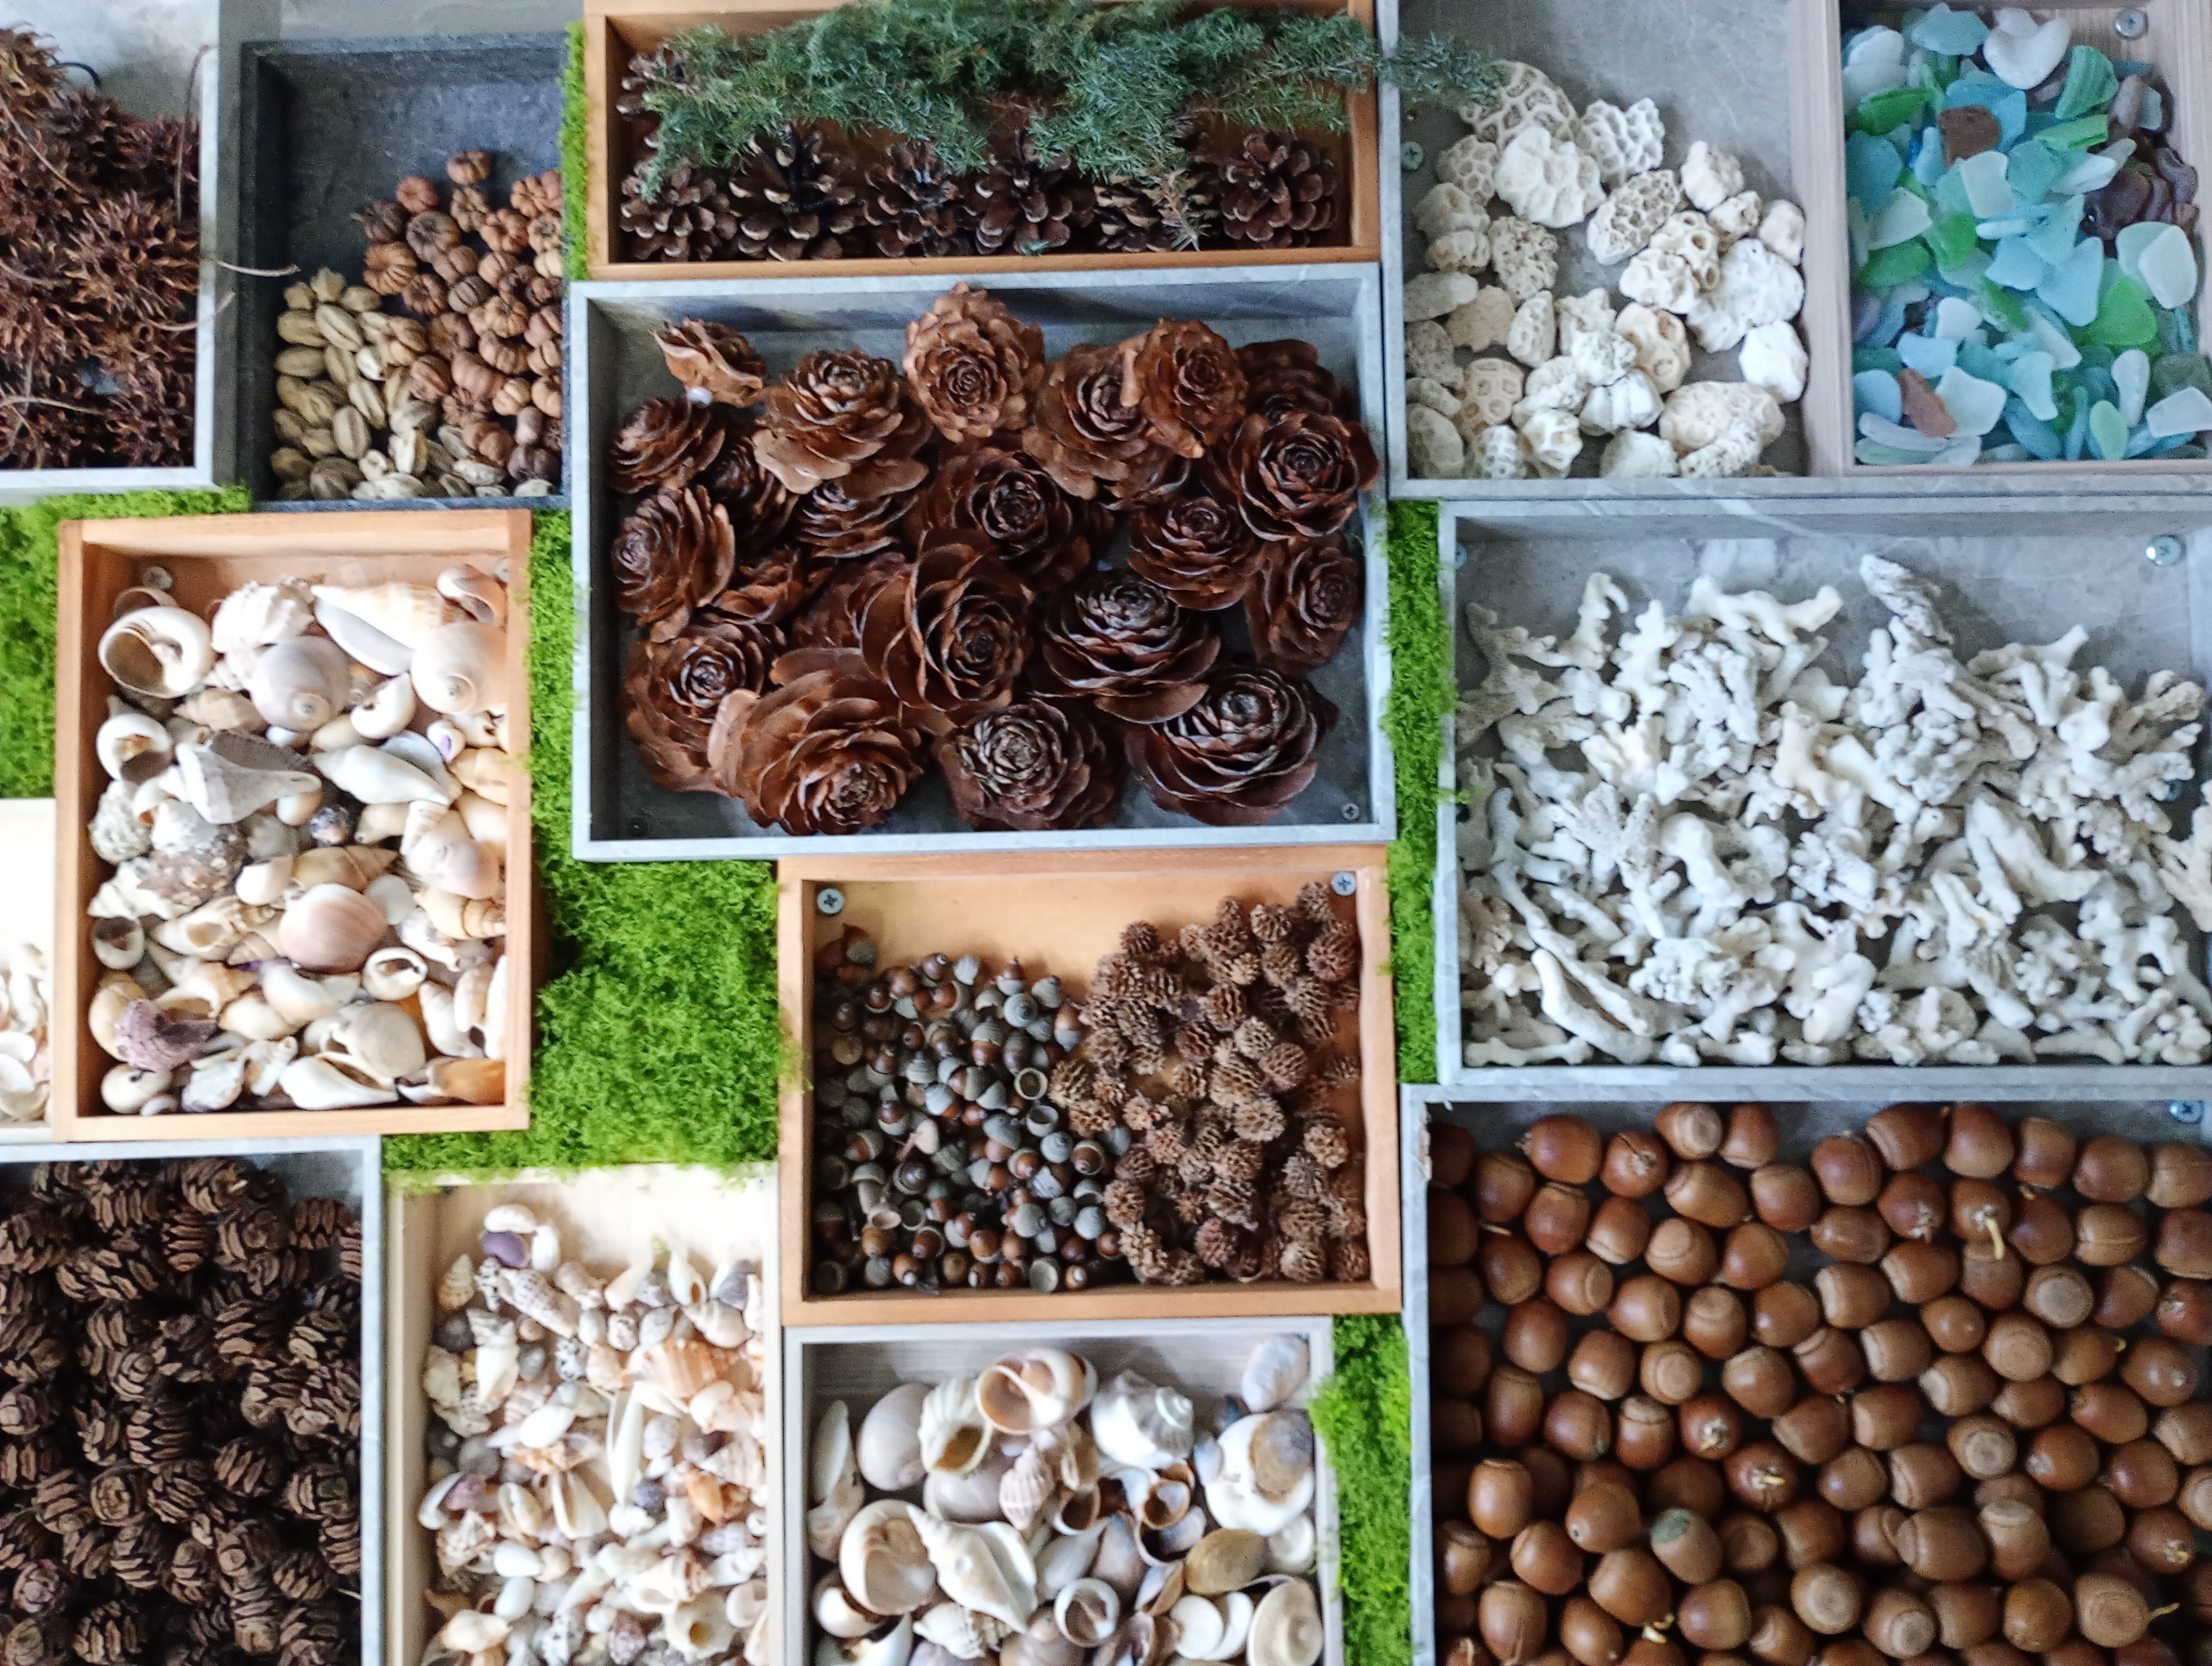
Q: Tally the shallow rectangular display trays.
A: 14